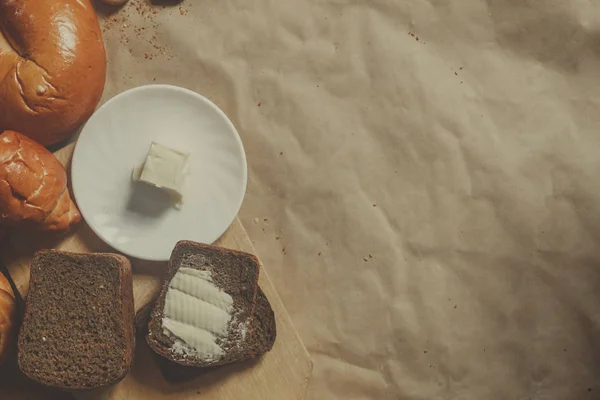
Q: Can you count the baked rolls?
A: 3